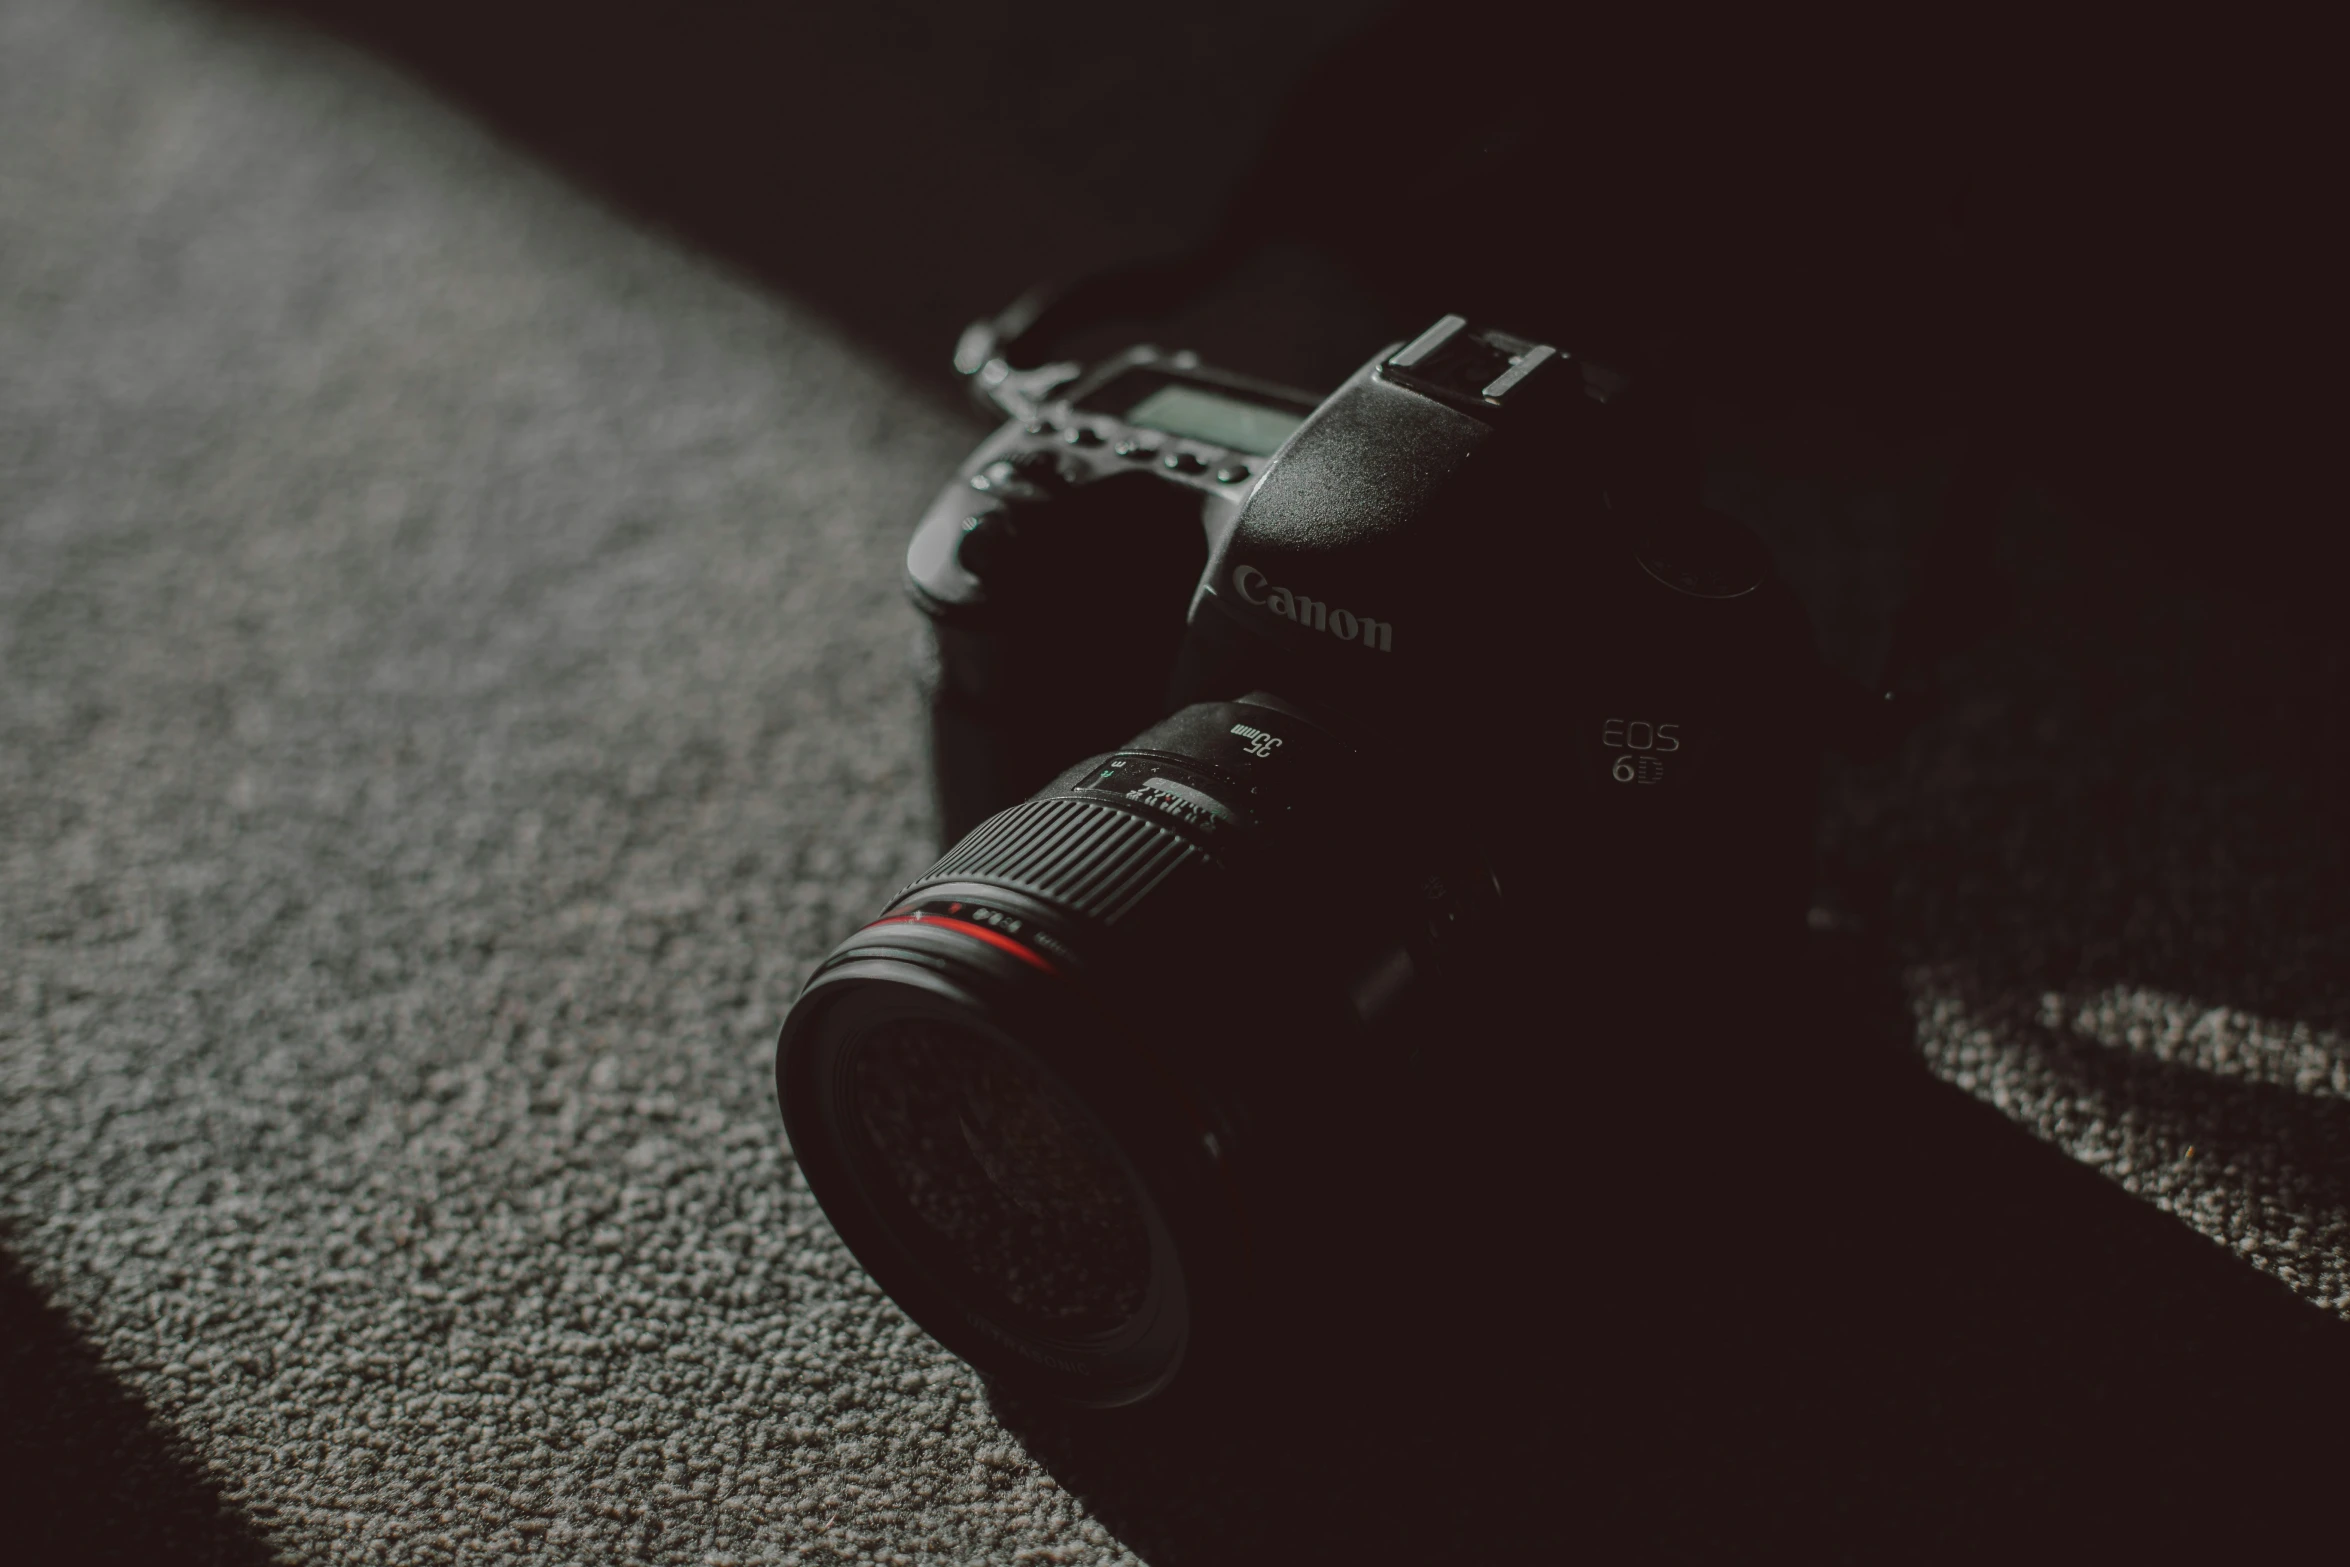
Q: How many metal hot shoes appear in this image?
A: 1